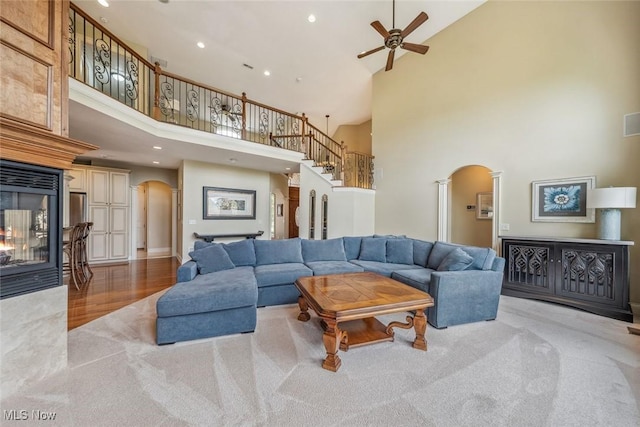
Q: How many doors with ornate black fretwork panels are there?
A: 2